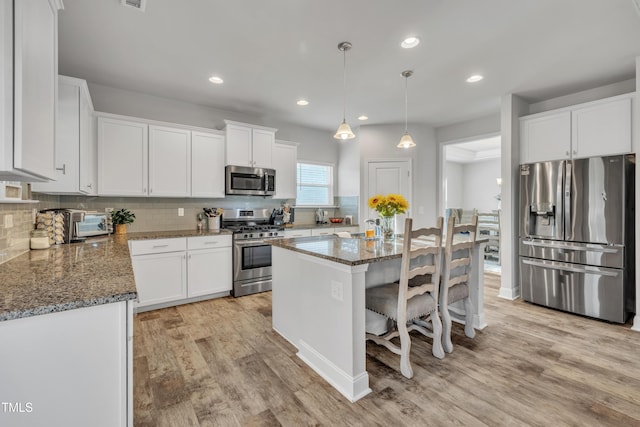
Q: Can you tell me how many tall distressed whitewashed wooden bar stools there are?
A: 2